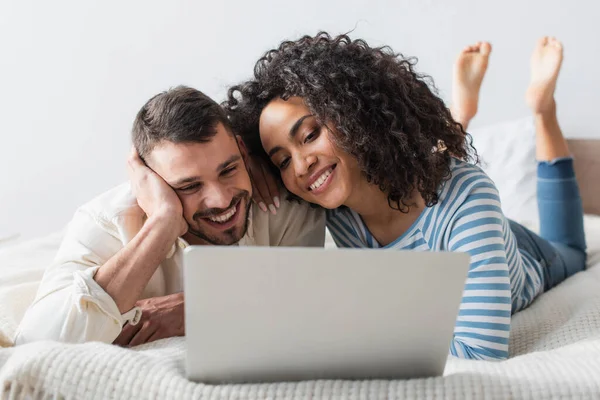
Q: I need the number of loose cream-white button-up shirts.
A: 1